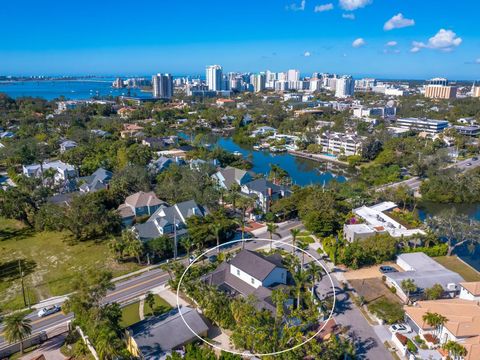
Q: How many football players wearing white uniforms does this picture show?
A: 0